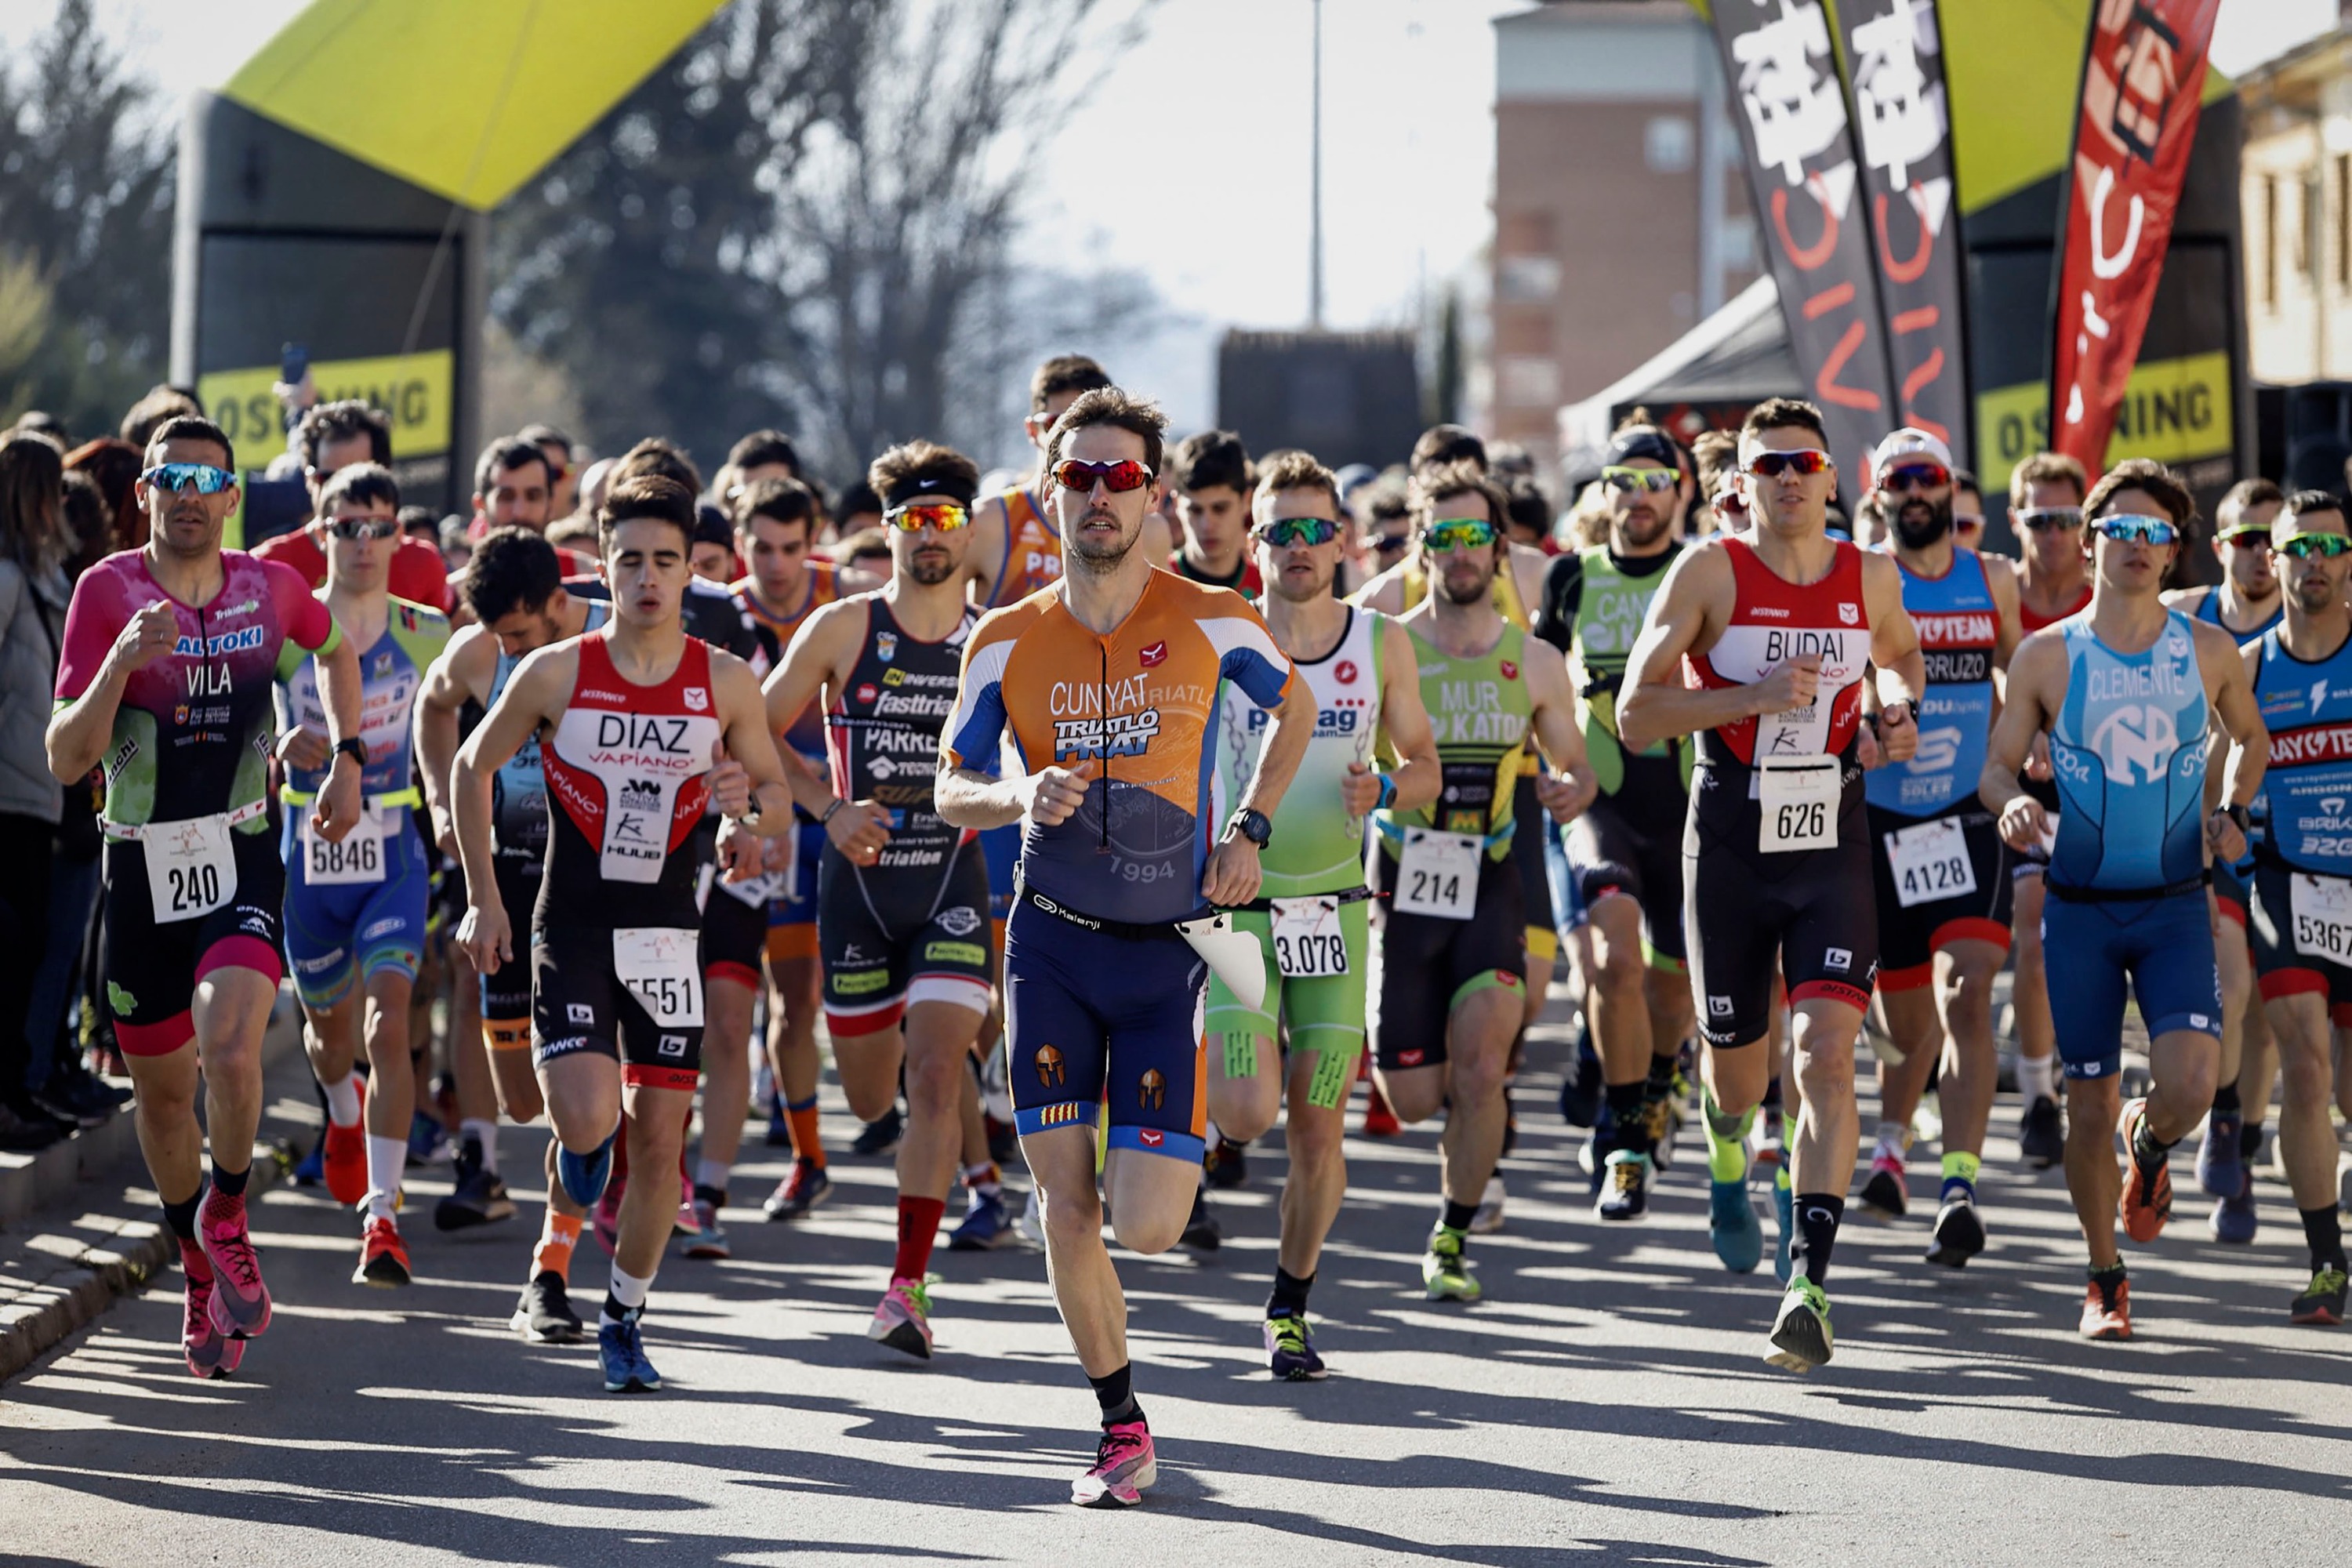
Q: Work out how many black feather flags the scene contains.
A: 2